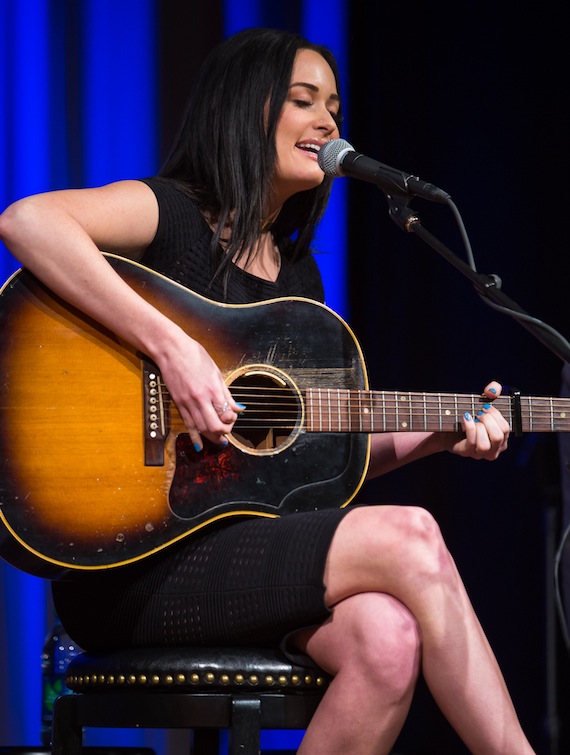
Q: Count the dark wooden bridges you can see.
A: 1